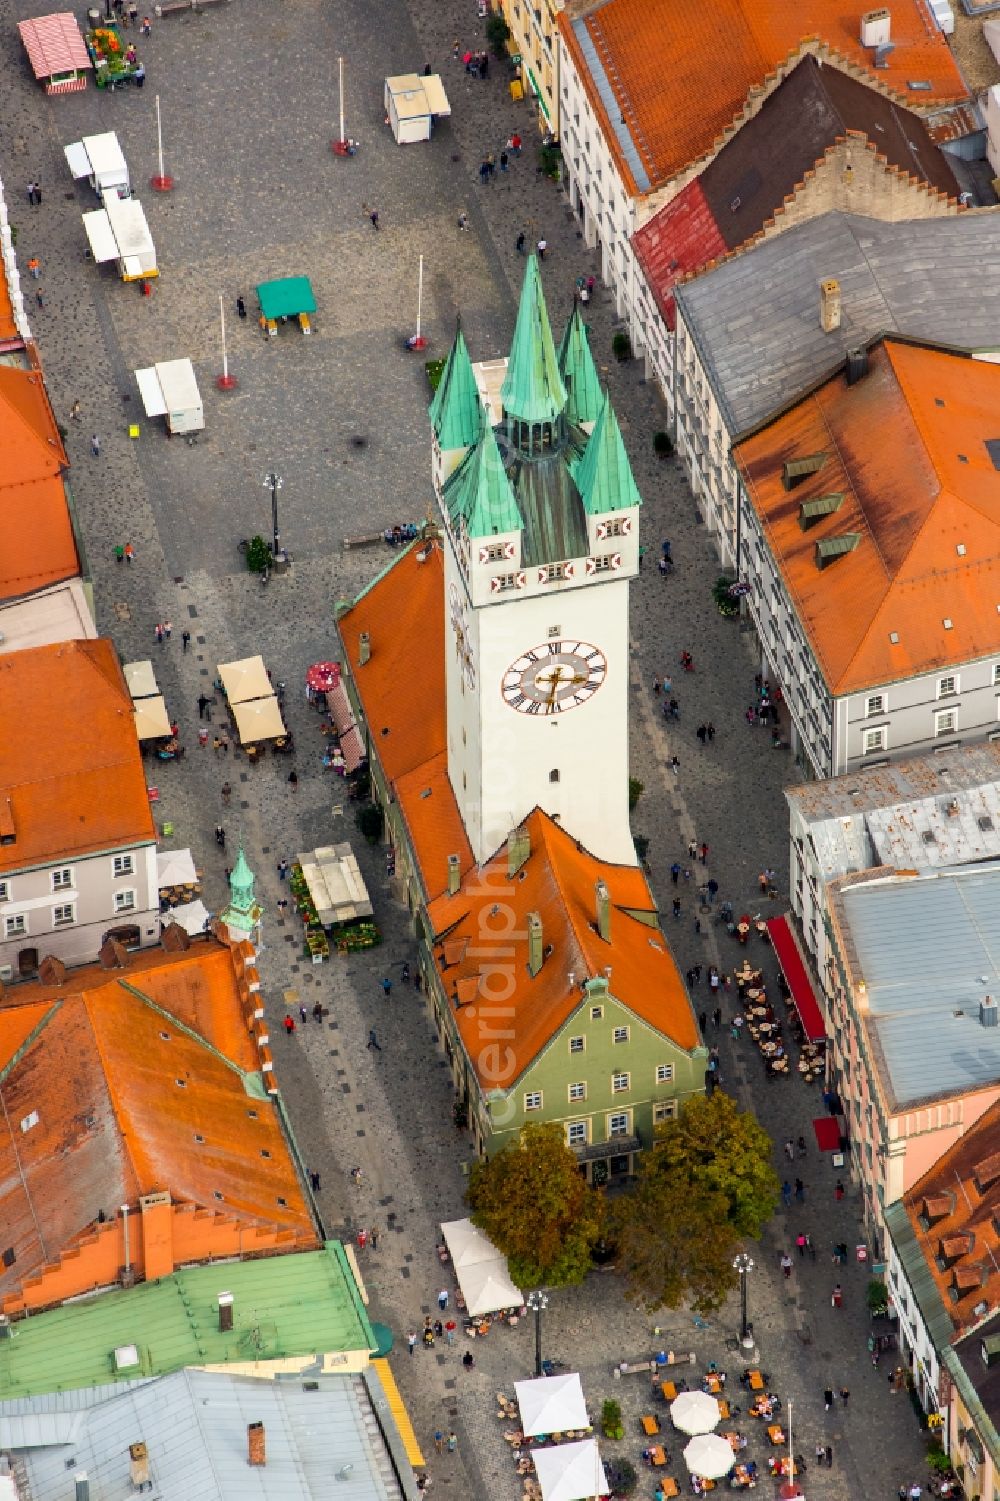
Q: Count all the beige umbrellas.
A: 4